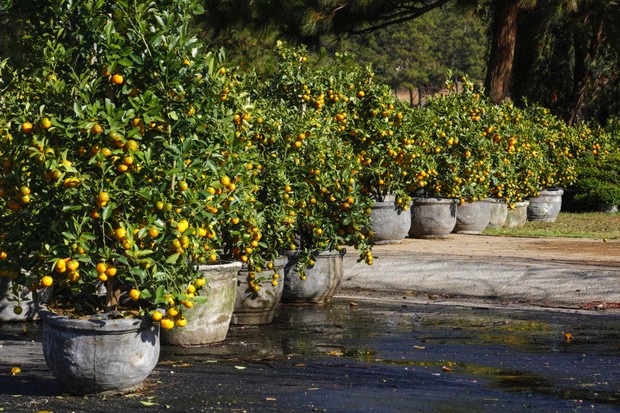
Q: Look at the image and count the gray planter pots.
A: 11